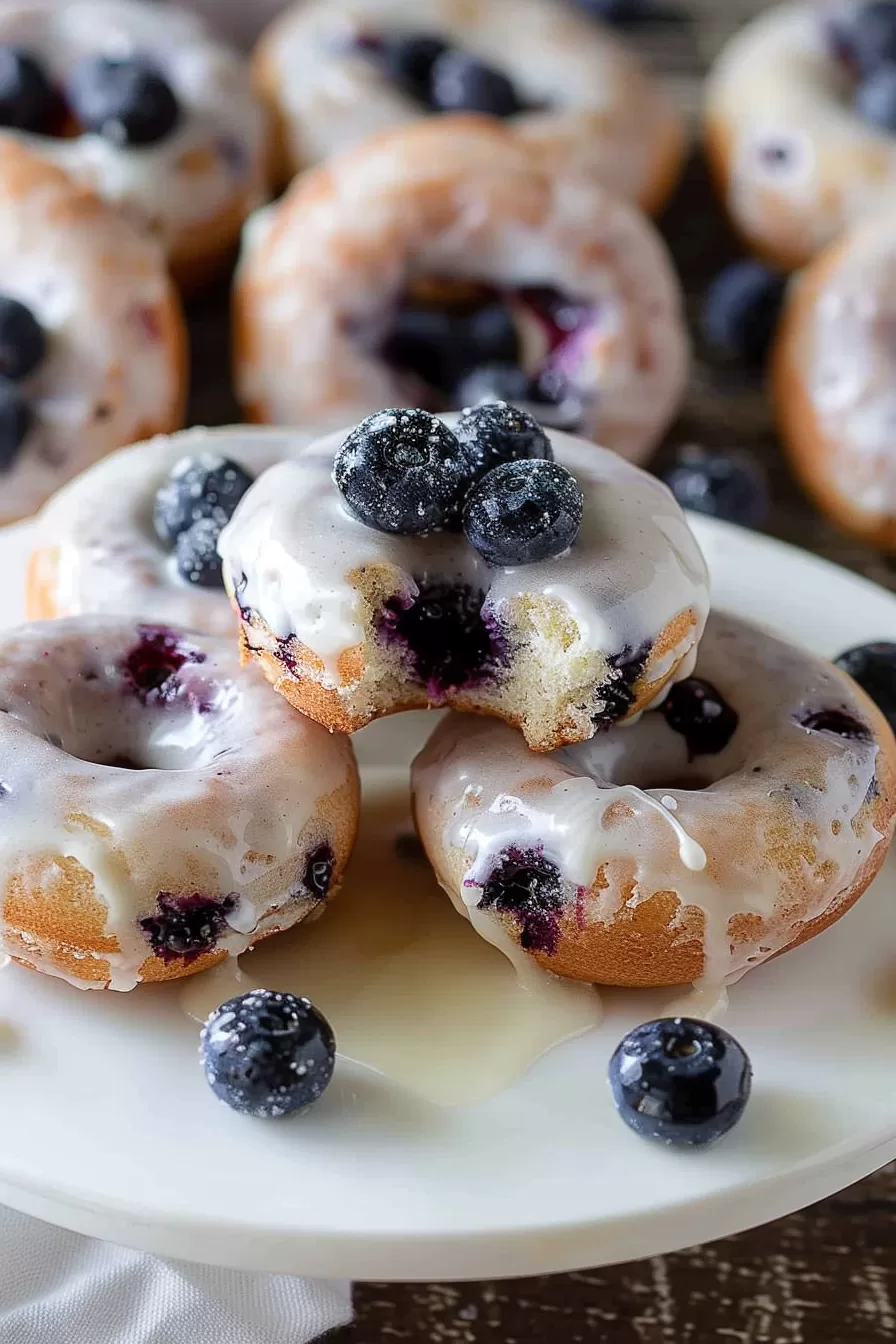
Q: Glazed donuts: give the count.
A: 10